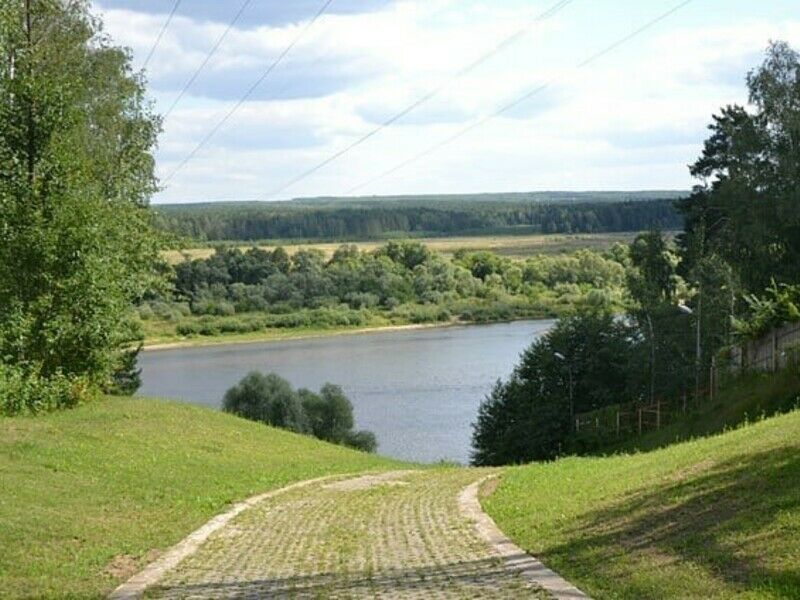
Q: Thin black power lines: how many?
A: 5